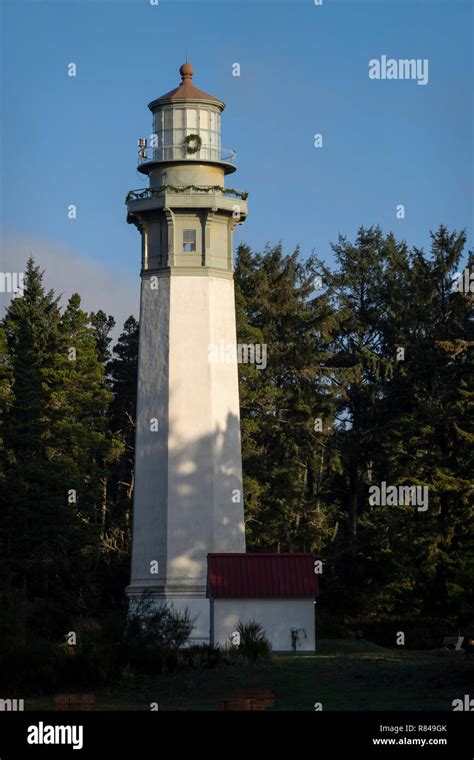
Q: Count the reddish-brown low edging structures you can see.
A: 2